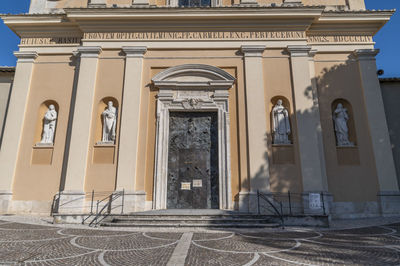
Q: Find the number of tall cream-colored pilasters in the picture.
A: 6